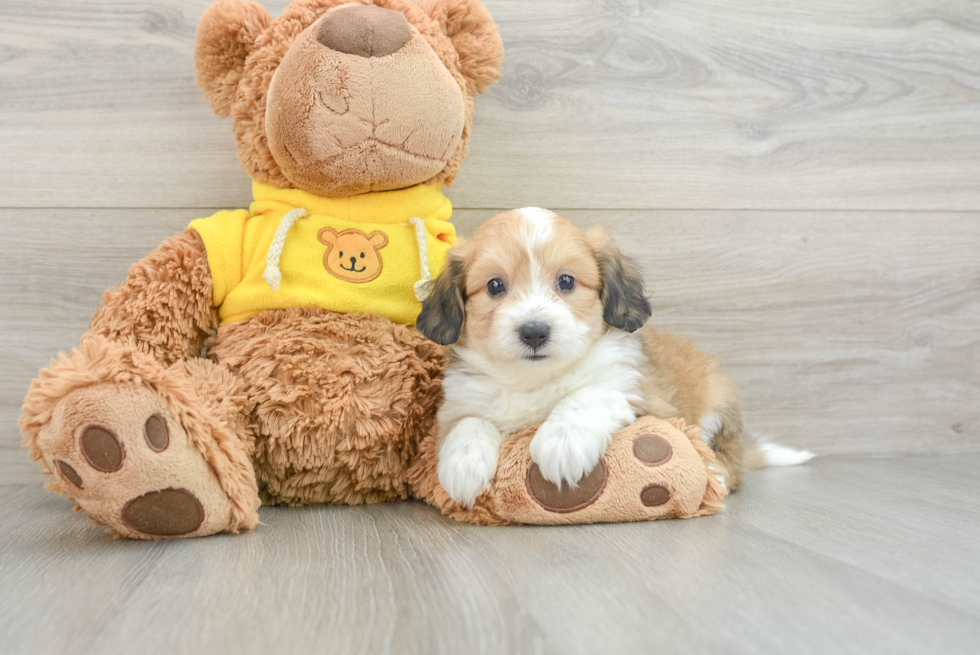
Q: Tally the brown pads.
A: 7